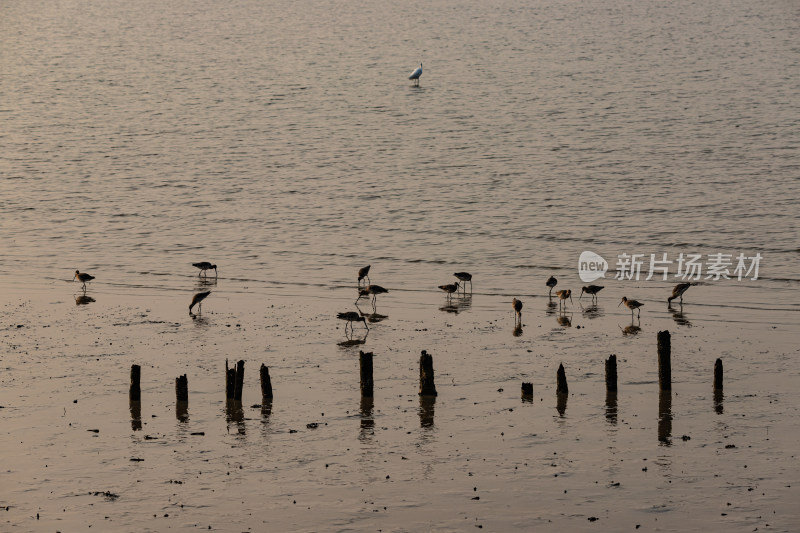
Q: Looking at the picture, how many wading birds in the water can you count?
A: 15